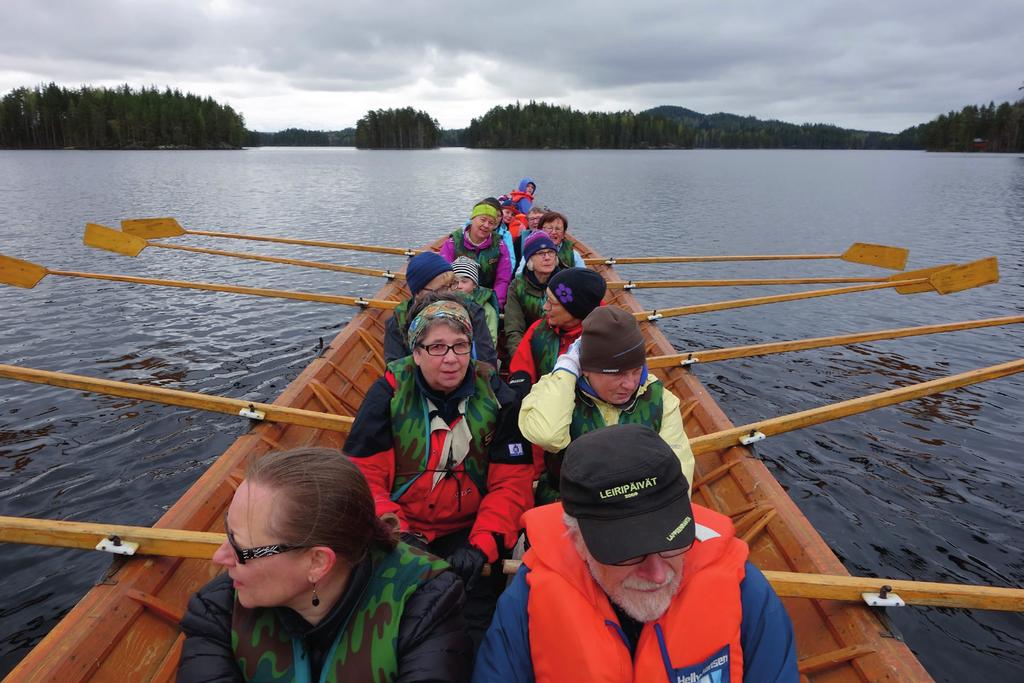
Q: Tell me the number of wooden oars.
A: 11